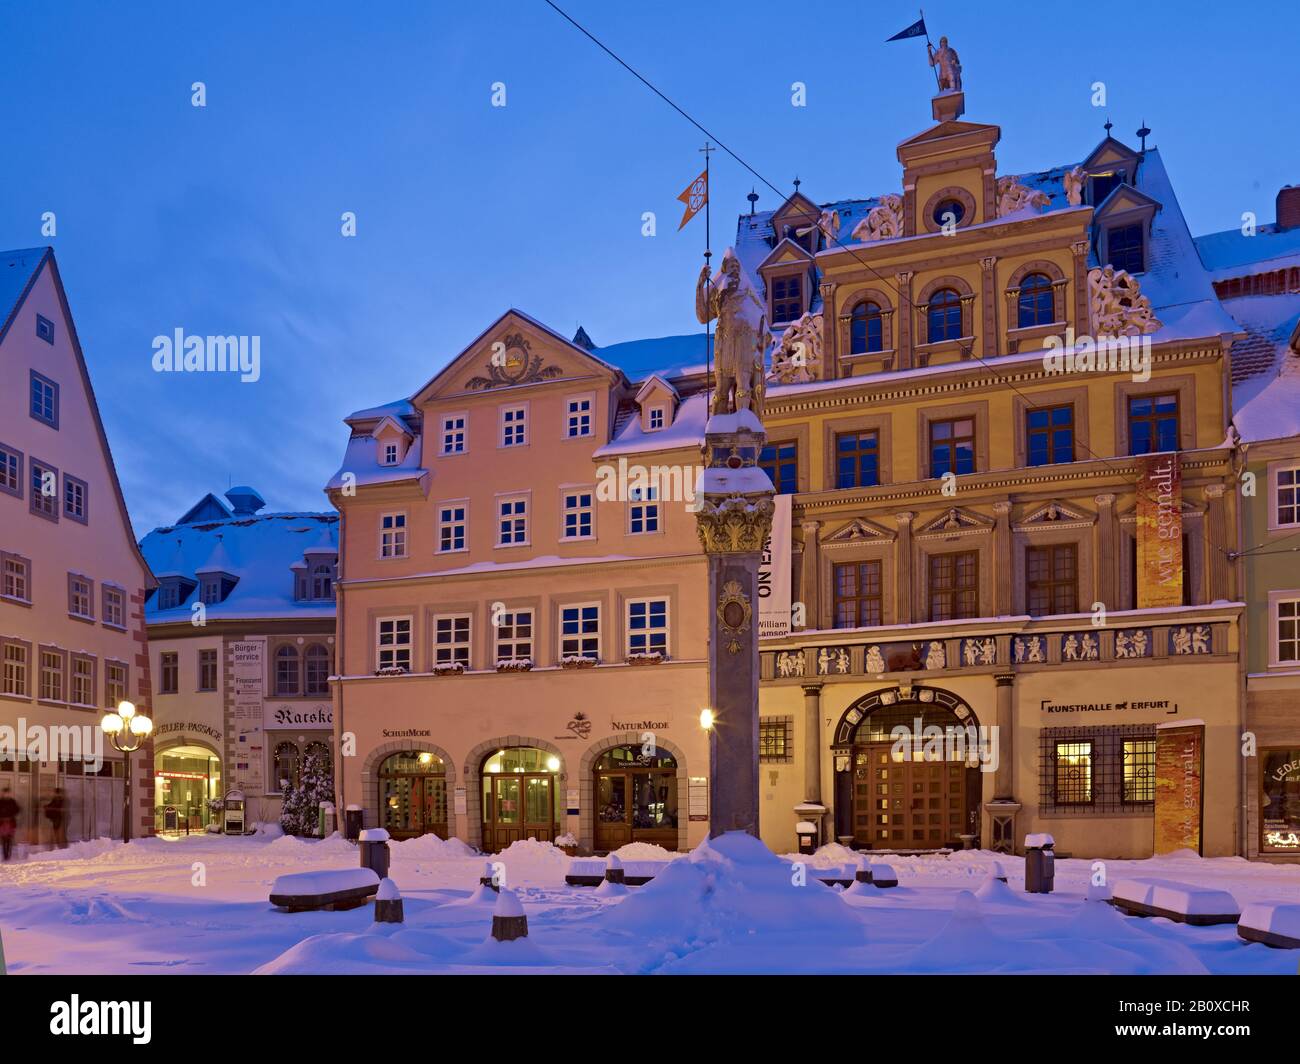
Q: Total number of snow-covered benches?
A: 5